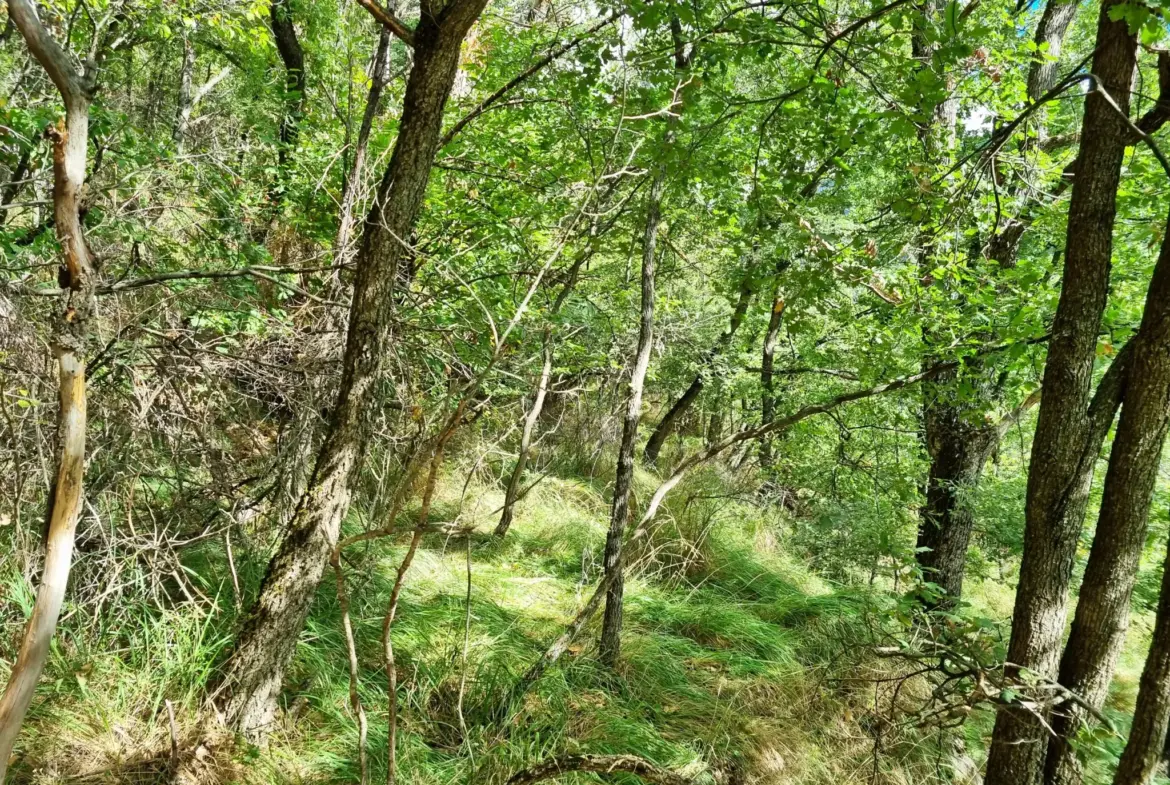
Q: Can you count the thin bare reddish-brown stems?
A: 2